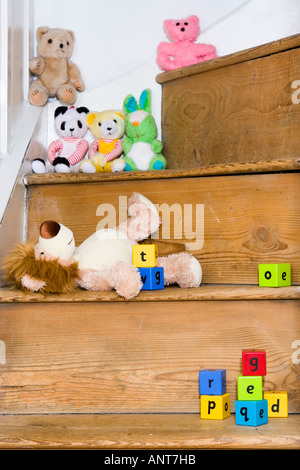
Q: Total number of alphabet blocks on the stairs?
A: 9